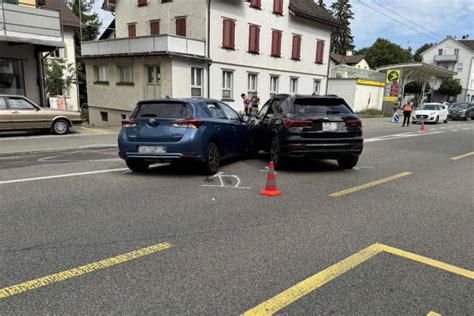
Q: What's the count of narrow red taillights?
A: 4